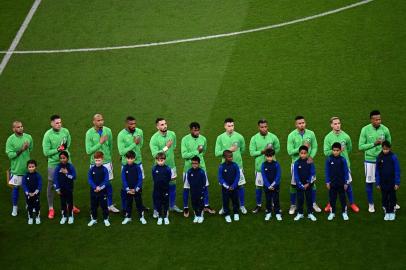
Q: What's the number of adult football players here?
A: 11